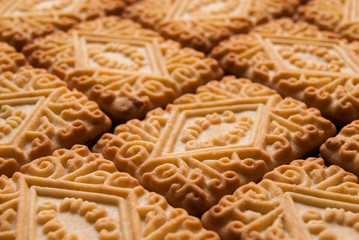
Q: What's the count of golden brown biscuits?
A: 11